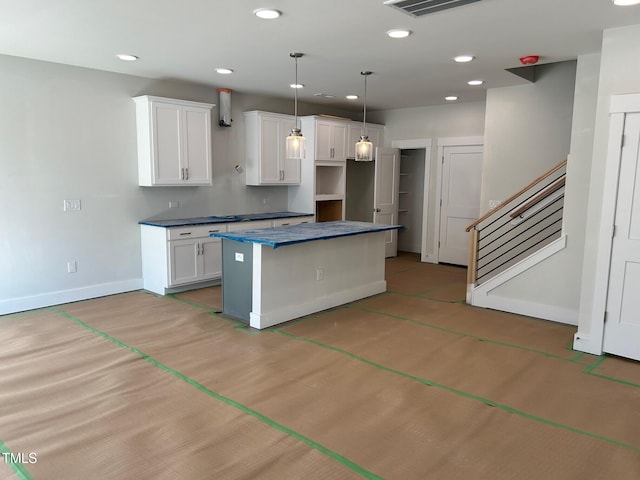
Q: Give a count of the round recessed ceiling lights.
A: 10